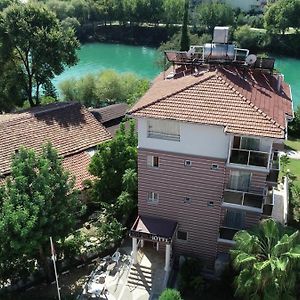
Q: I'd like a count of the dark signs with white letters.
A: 1